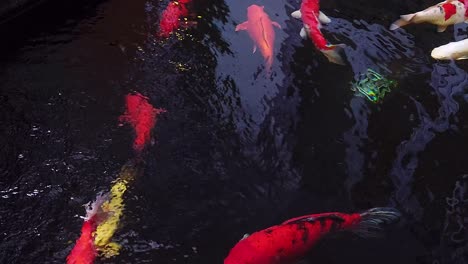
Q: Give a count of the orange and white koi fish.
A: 2